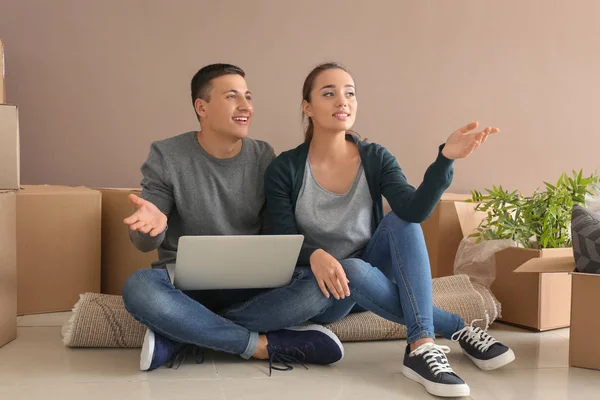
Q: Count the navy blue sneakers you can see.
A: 2